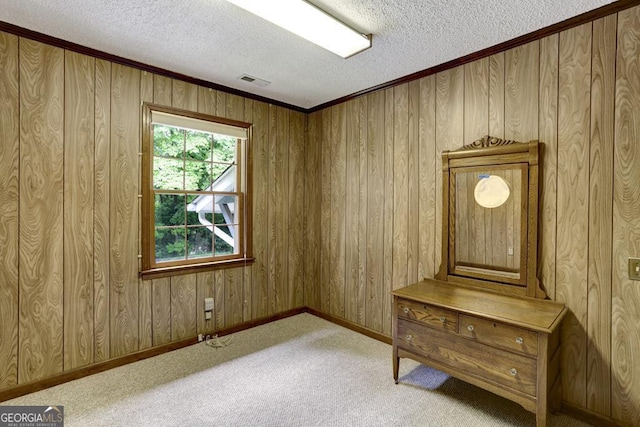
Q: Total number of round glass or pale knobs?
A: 6